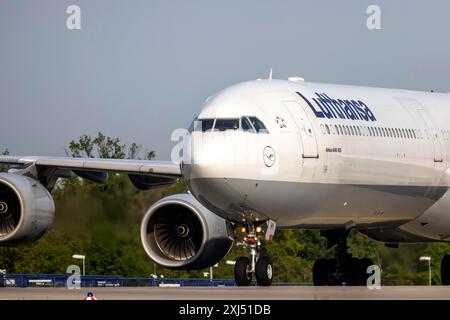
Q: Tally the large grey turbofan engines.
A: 2